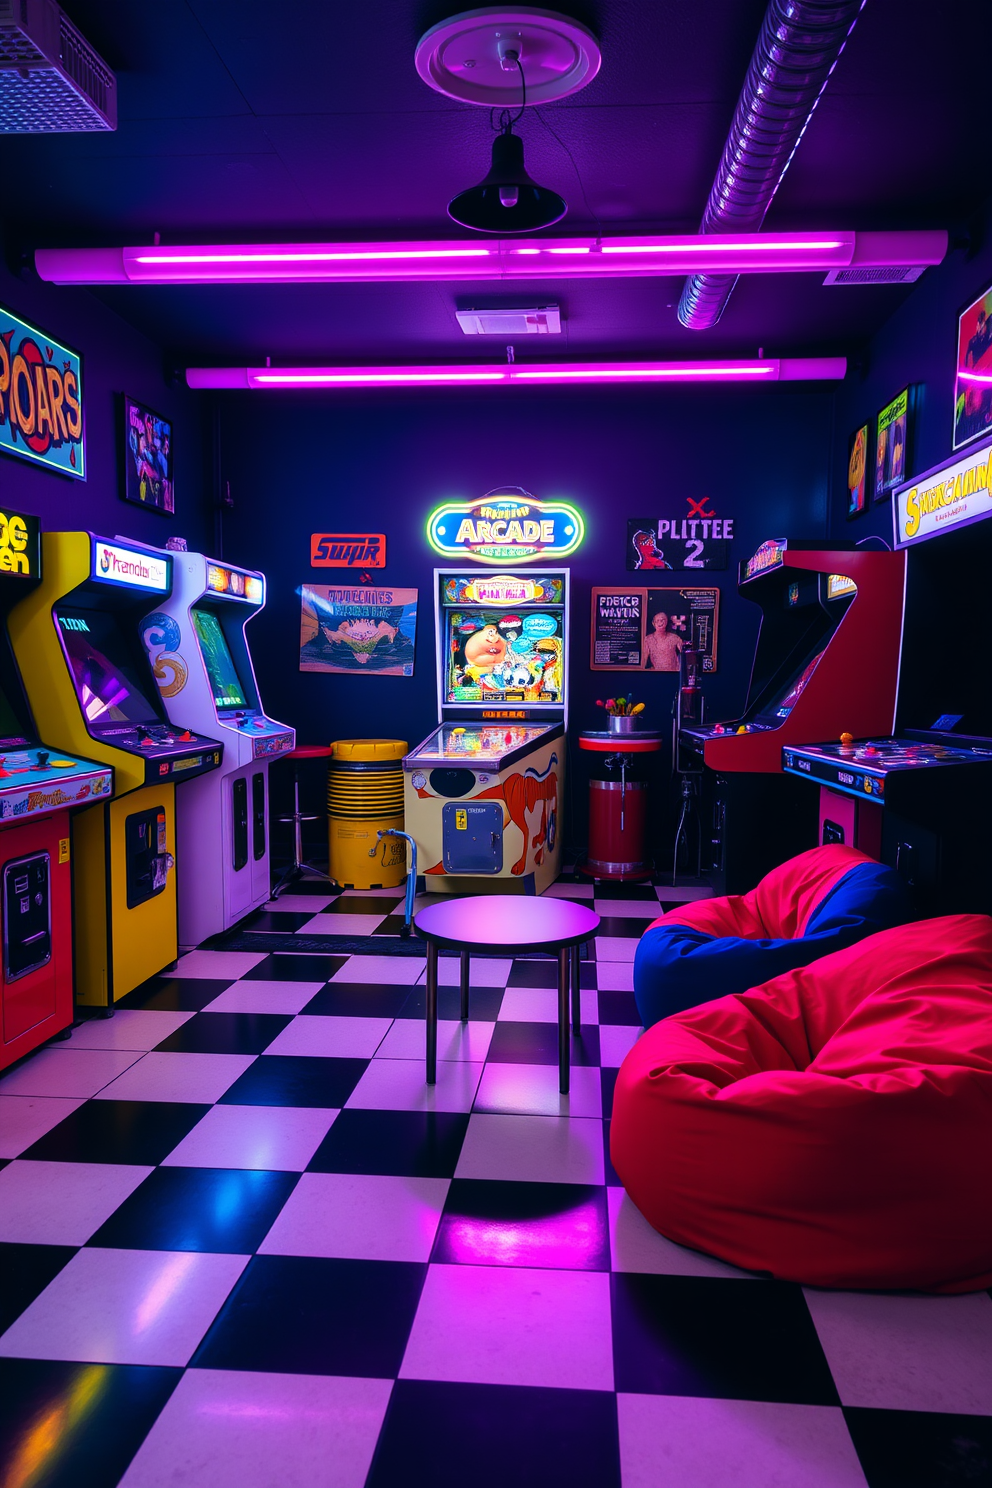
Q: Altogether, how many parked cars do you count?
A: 0